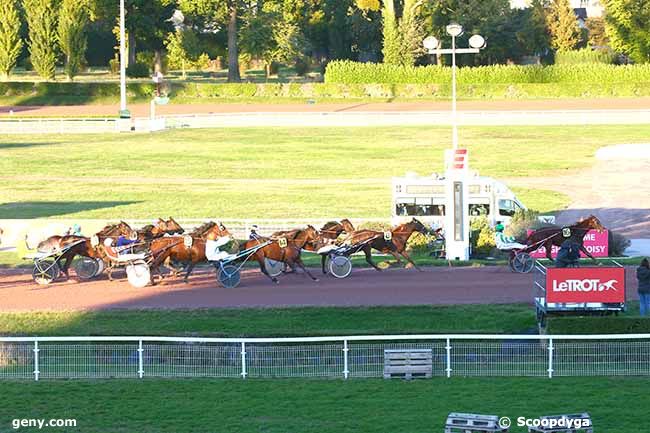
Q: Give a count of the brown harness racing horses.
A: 8